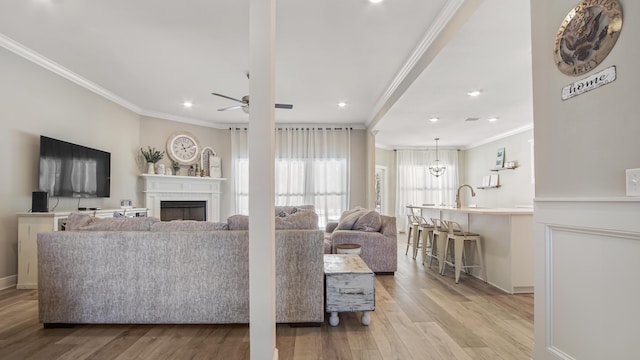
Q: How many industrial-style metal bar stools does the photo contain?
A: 4